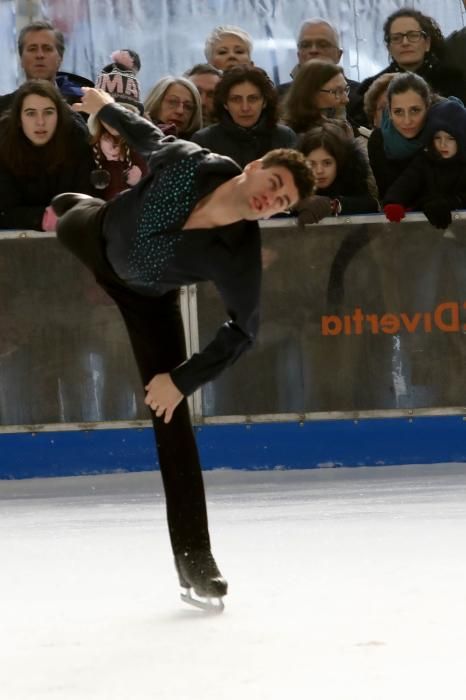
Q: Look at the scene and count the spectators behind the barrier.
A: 14